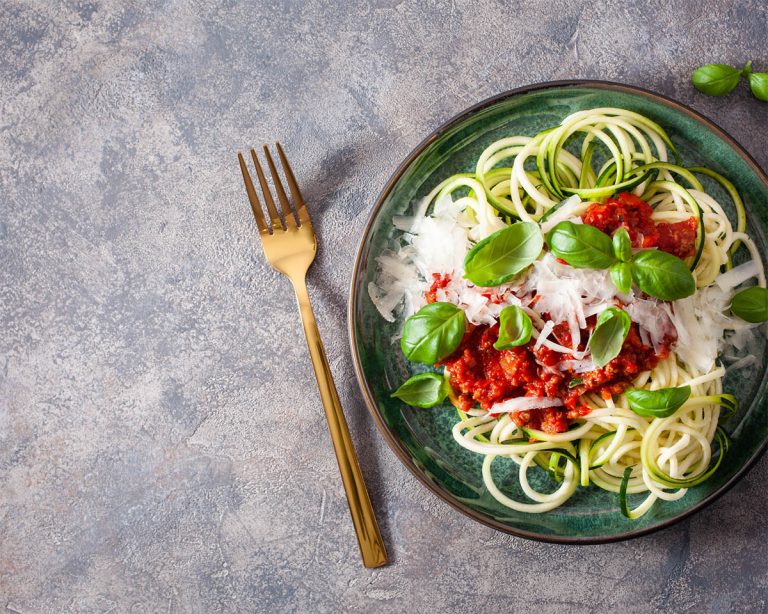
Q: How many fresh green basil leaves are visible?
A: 13